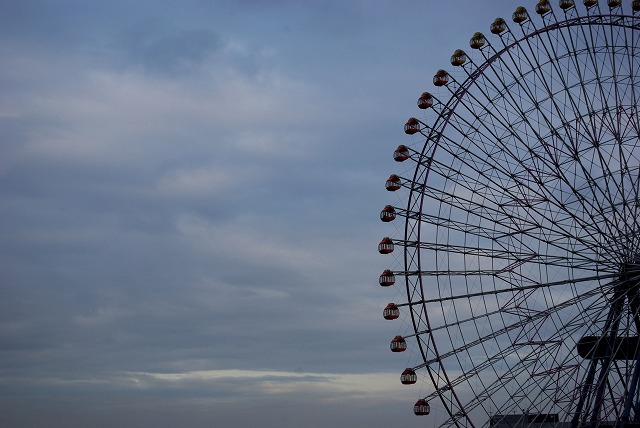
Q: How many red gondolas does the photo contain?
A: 12